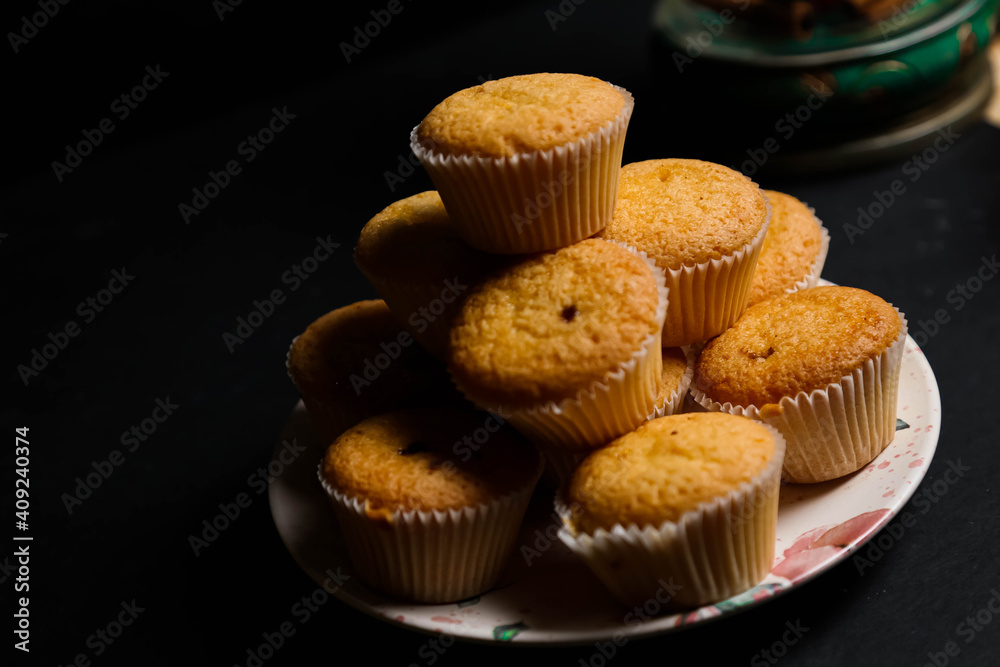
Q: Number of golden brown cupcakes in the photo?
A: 10